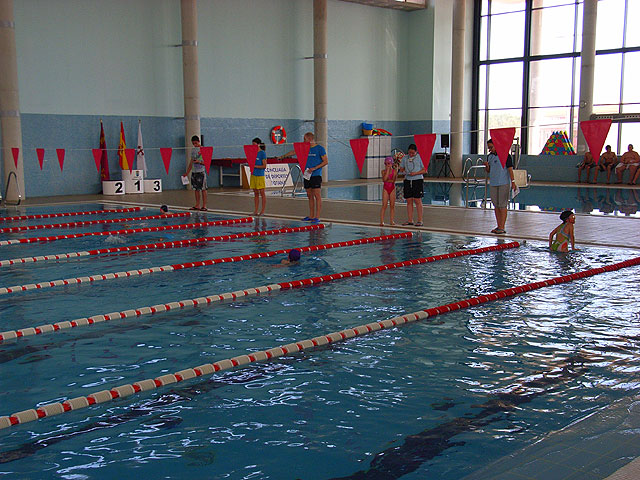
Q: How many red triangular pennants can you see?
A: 13